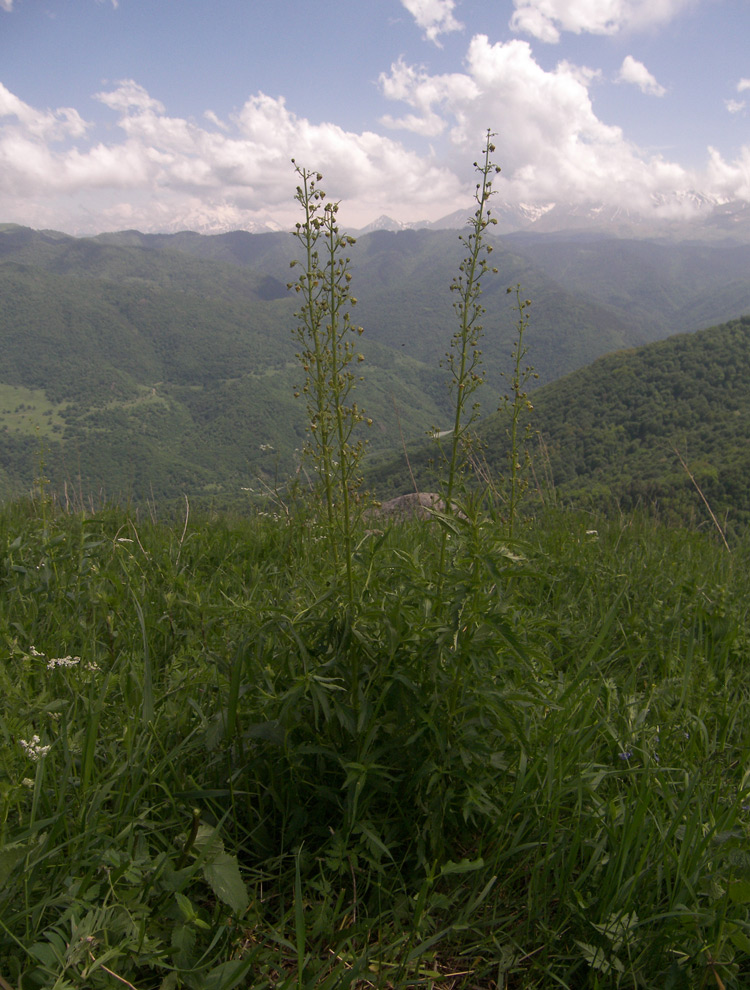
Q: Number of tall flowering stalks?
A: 4